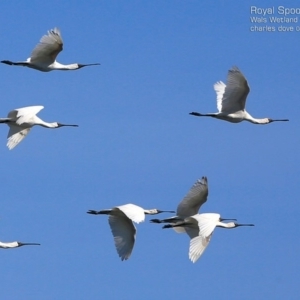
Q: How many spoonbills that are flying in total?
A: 7